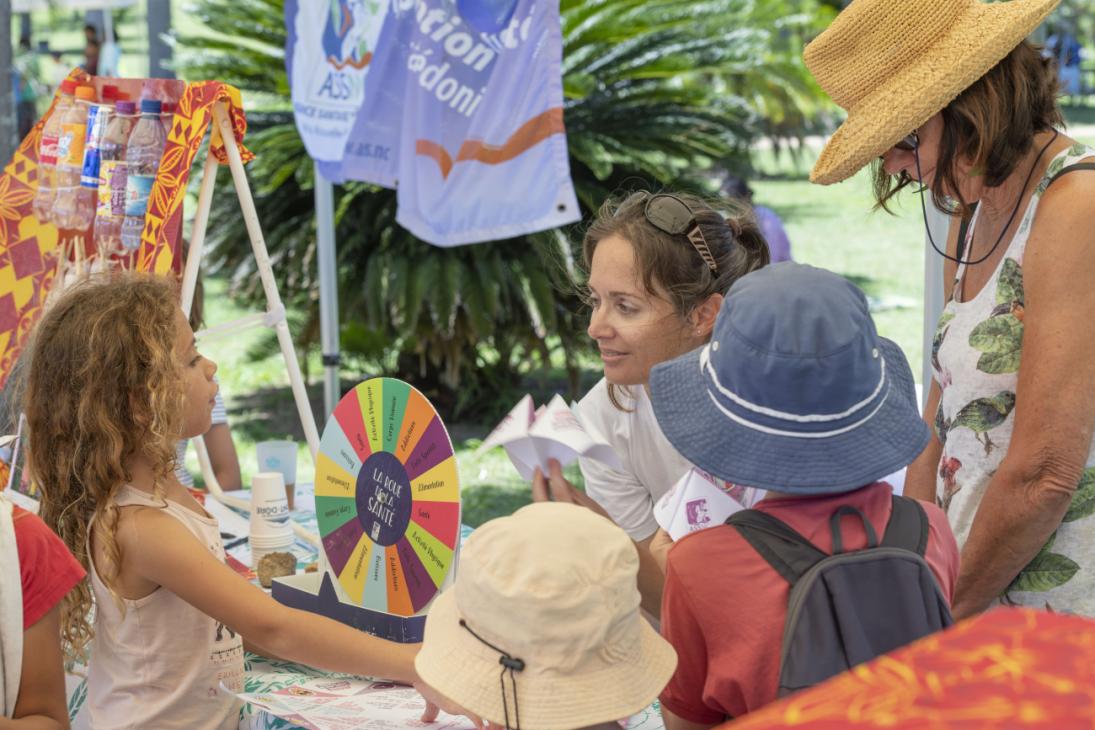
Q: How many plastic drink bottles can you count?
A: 4